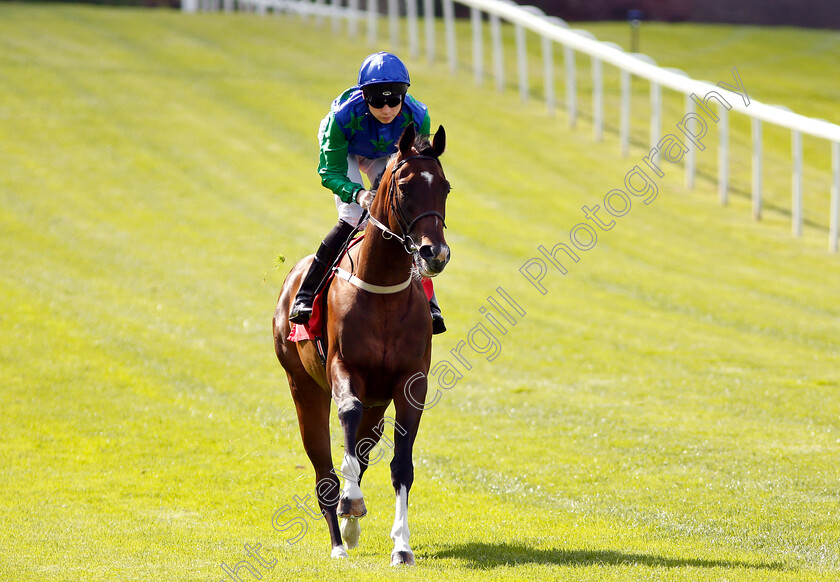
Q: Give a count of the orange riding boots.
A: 0